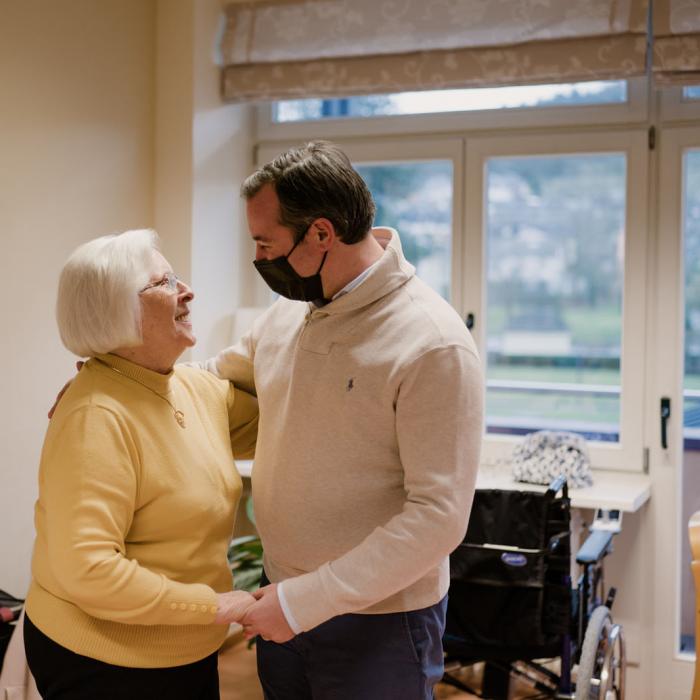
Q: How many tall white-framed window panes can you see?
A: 3